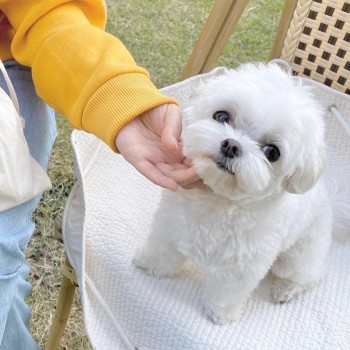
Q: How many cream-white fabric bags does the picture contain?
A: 1